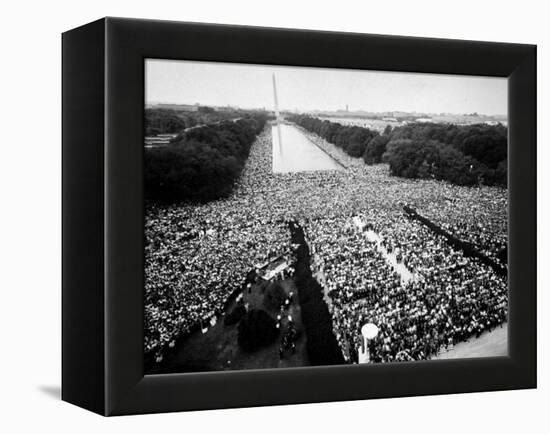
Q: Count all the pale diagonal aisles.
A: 1